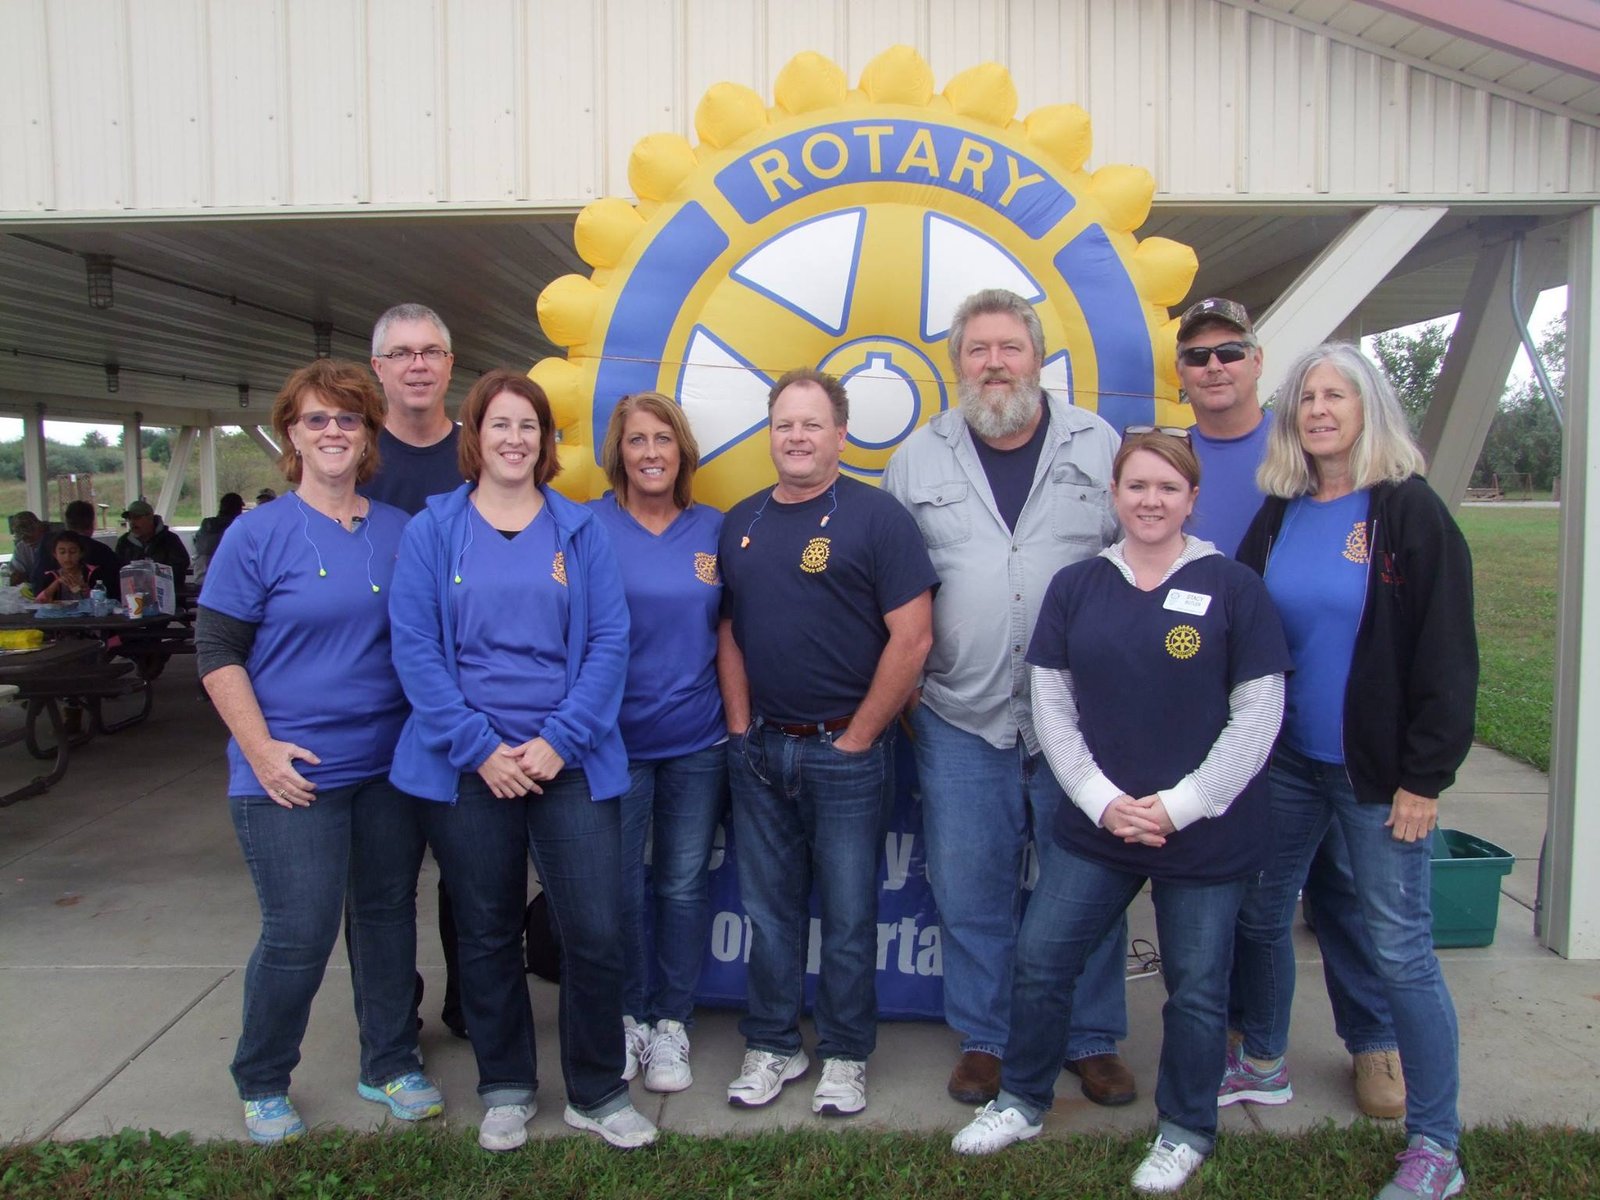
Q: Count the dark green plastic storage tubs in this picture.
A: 1